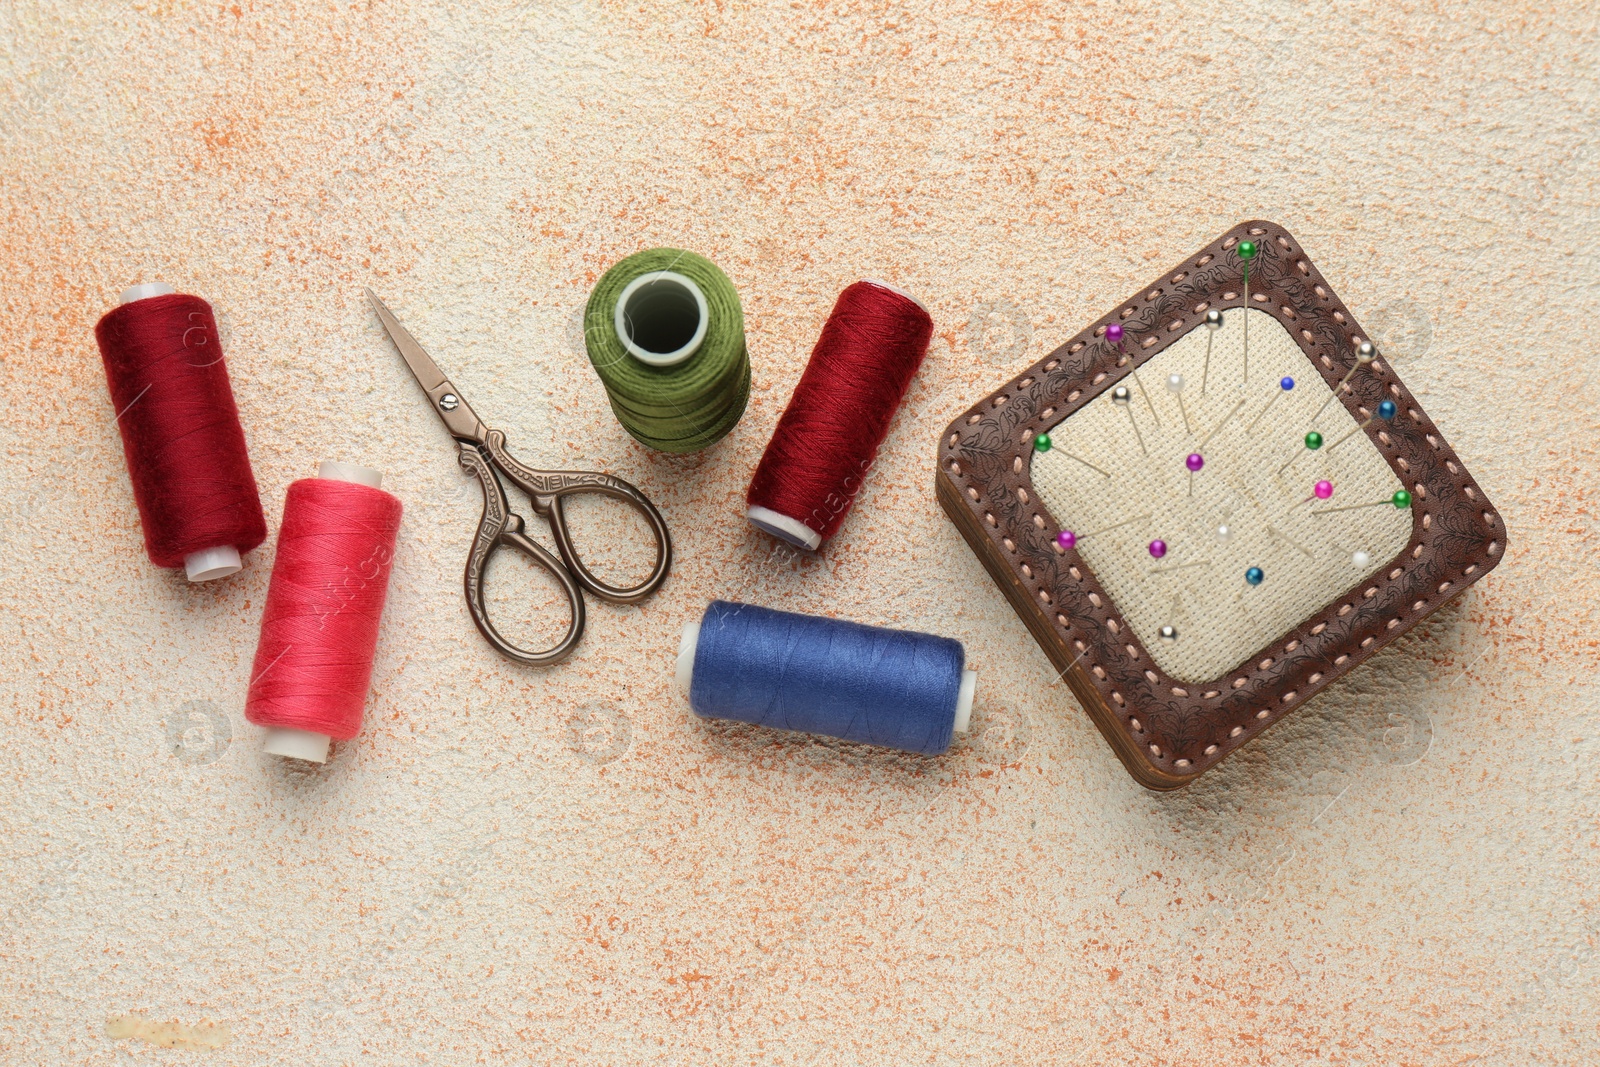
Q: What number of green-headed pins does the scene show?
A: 4